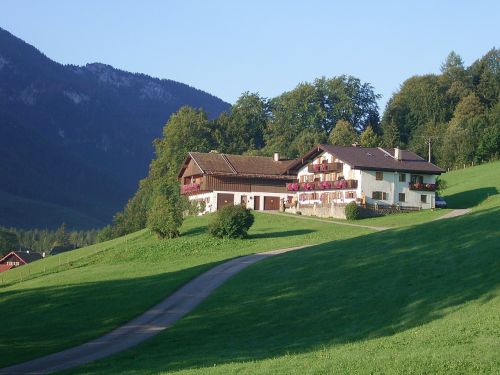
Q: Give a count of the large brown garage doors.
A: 2